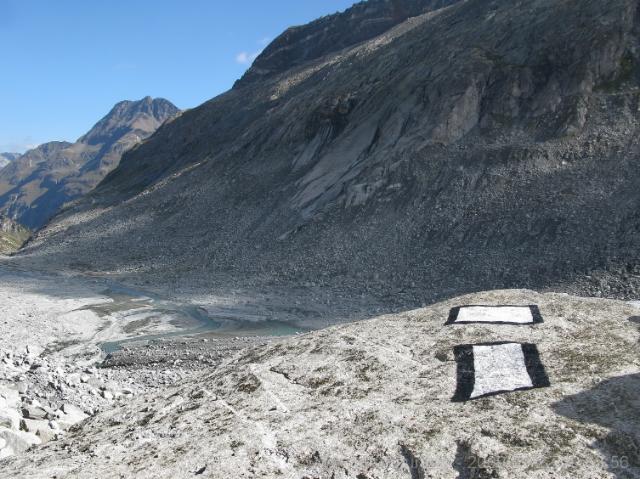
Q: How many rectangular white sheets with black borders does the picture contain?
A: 2